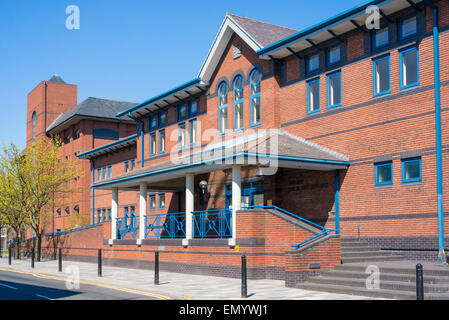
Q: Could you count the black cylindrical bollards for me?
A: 7